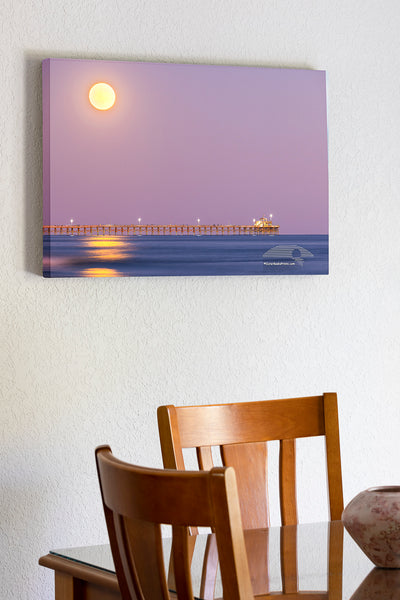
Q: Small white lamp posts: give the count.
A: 5